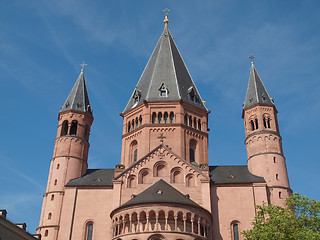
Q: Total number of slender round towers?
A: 2